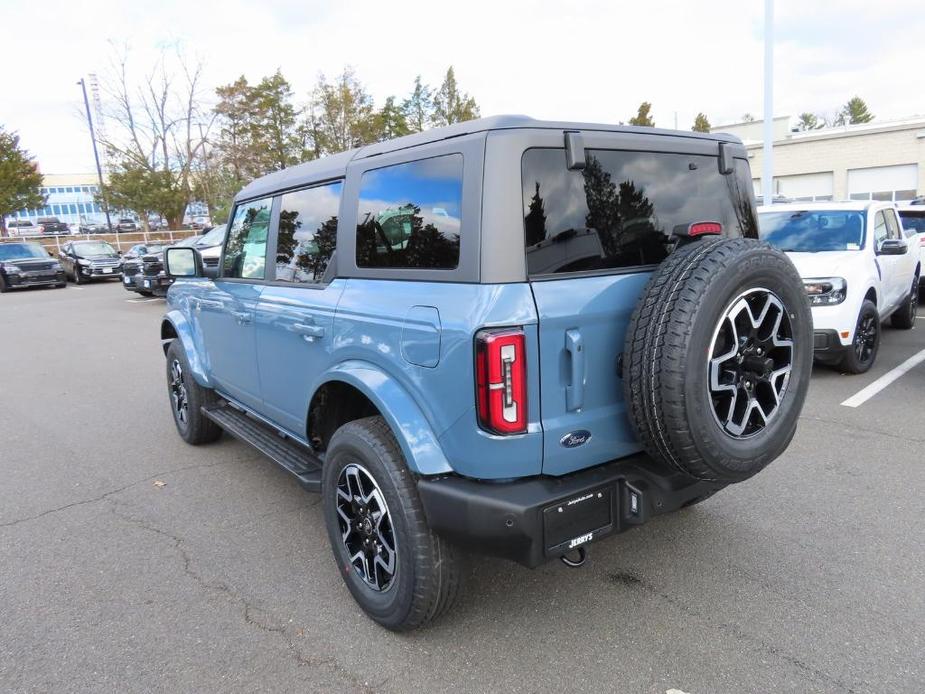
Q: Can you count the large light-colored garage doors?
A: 2